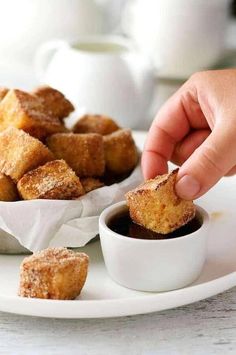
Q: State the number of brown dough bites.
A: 12